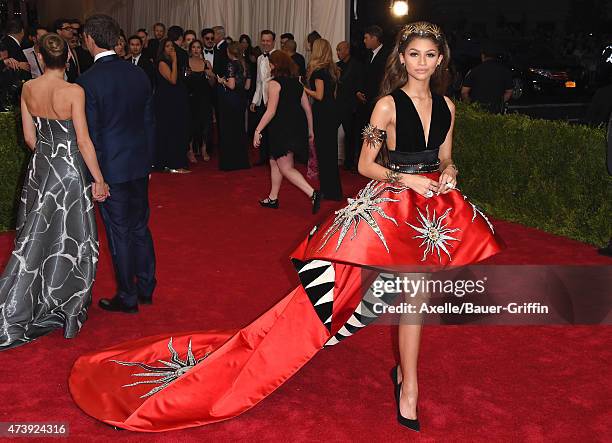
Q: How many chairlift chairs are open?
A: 0